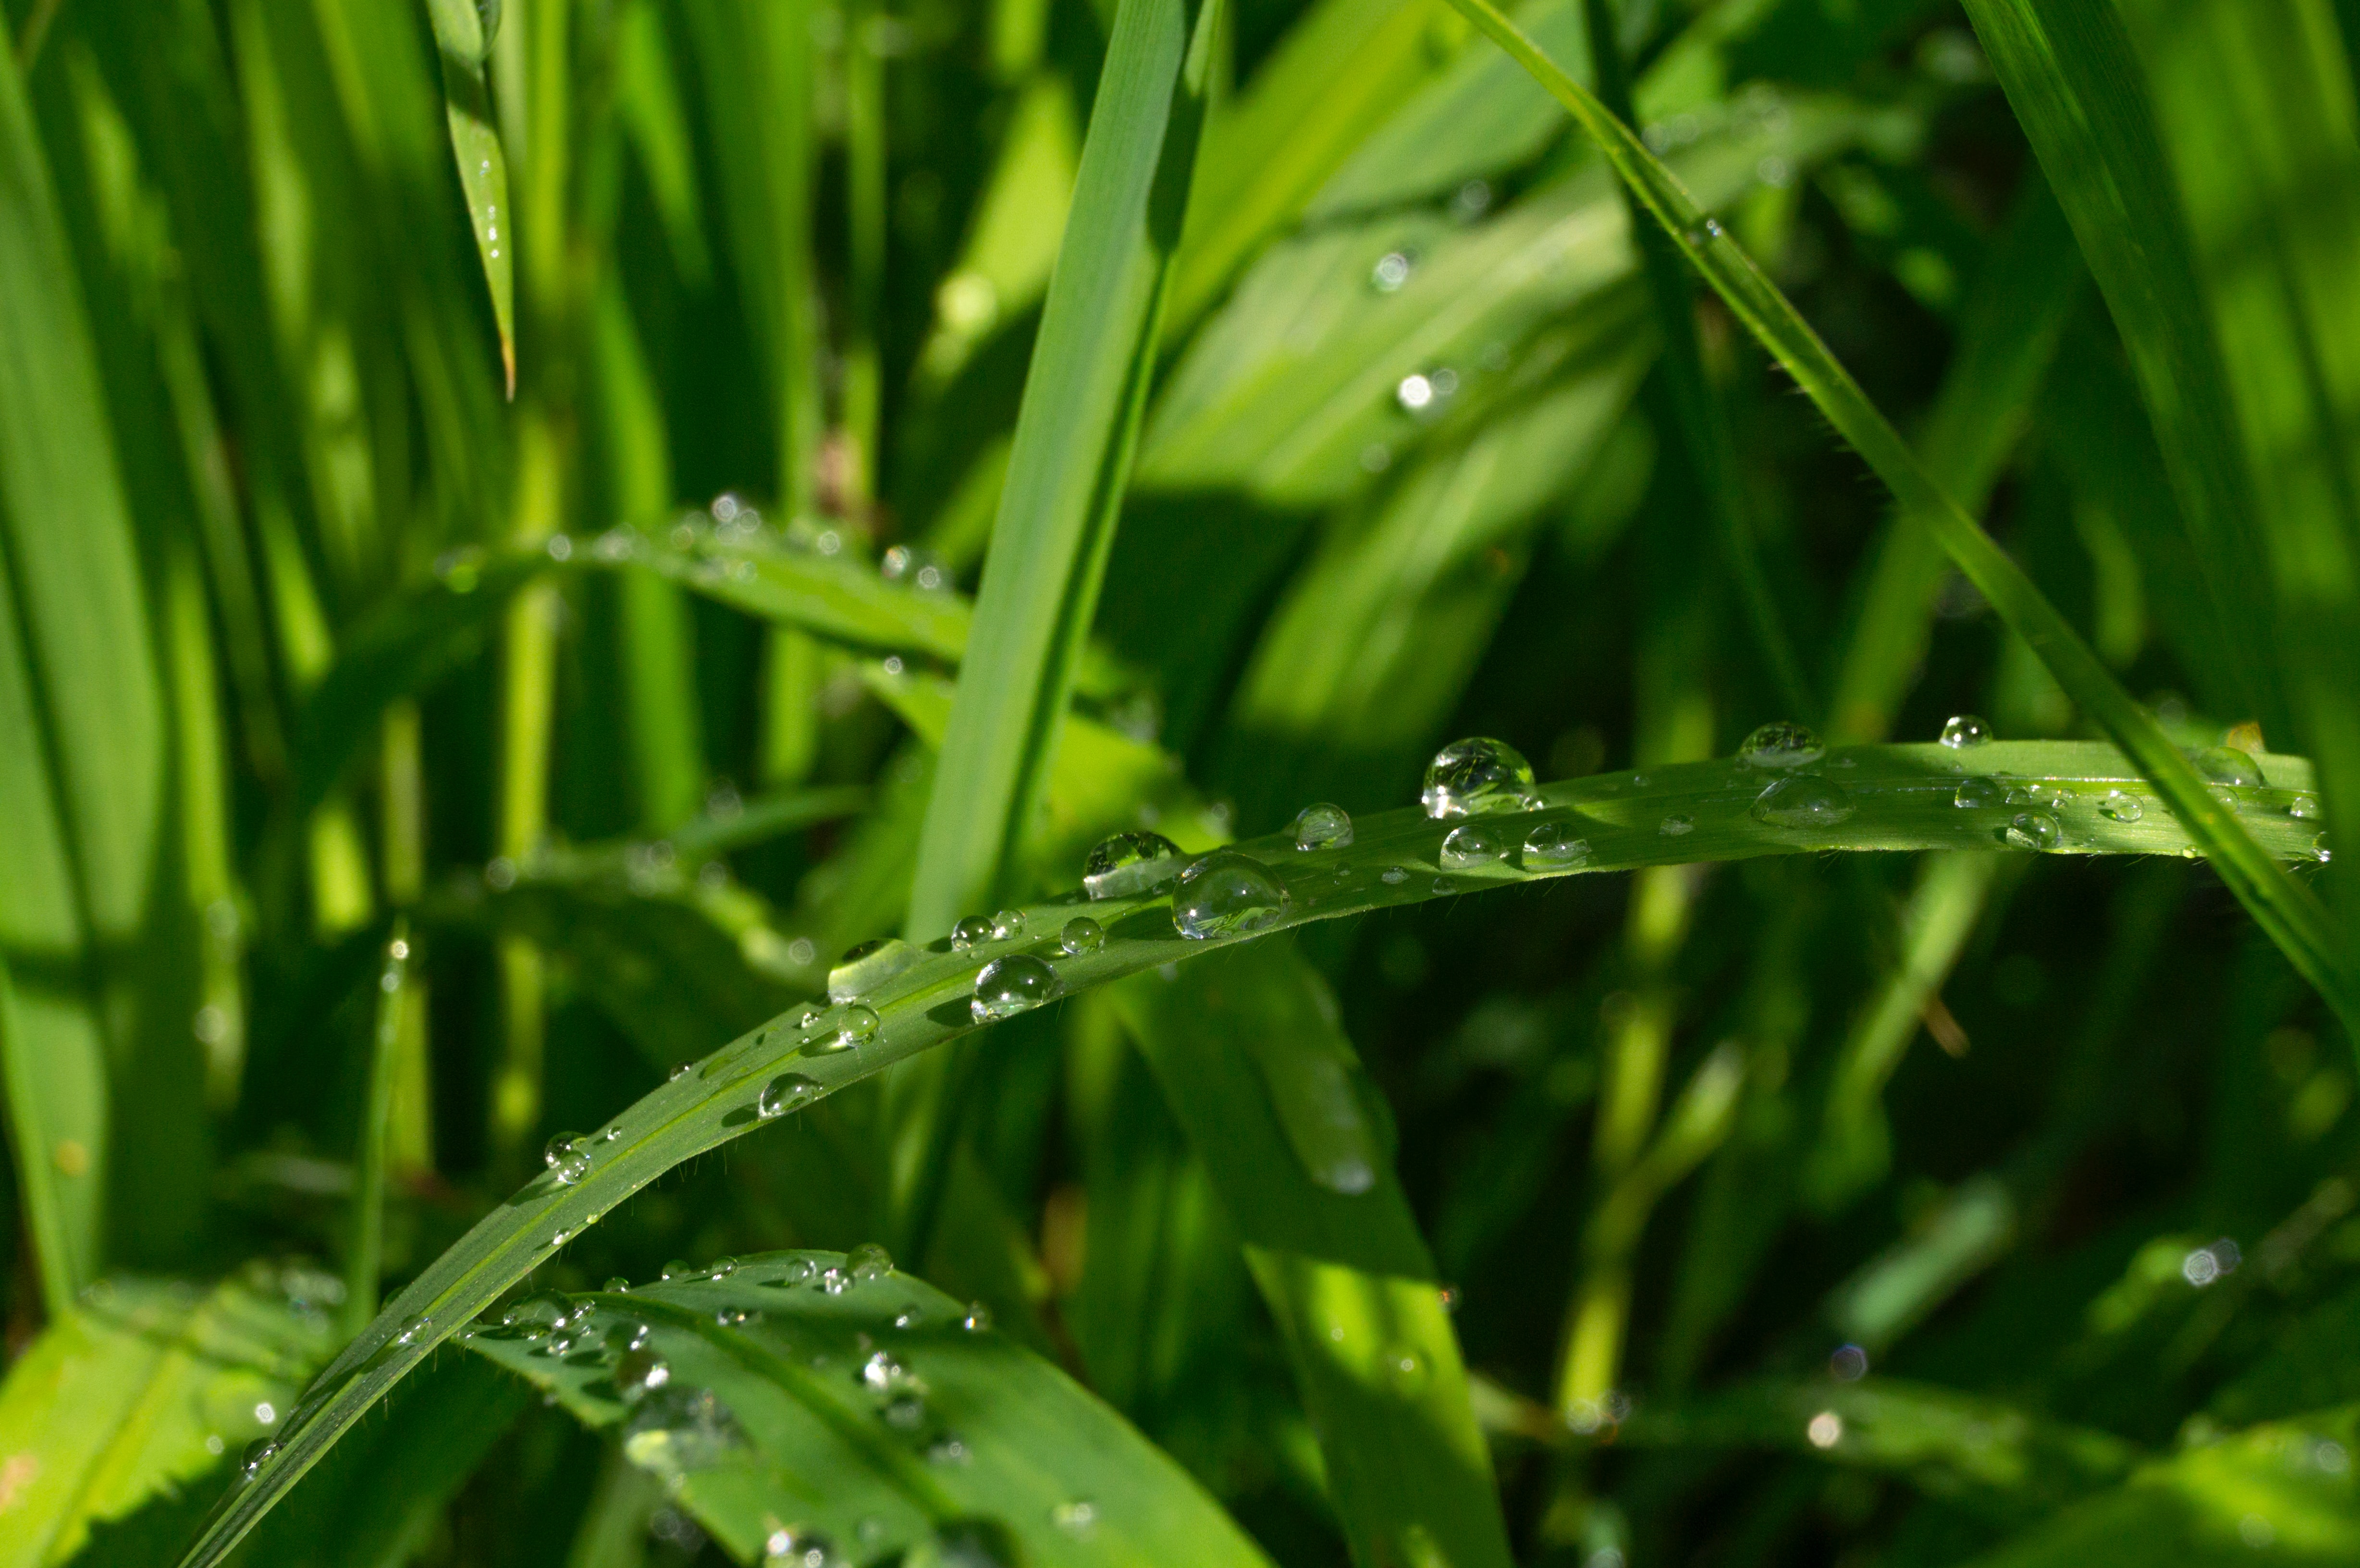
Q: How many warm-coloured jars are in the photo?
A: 0